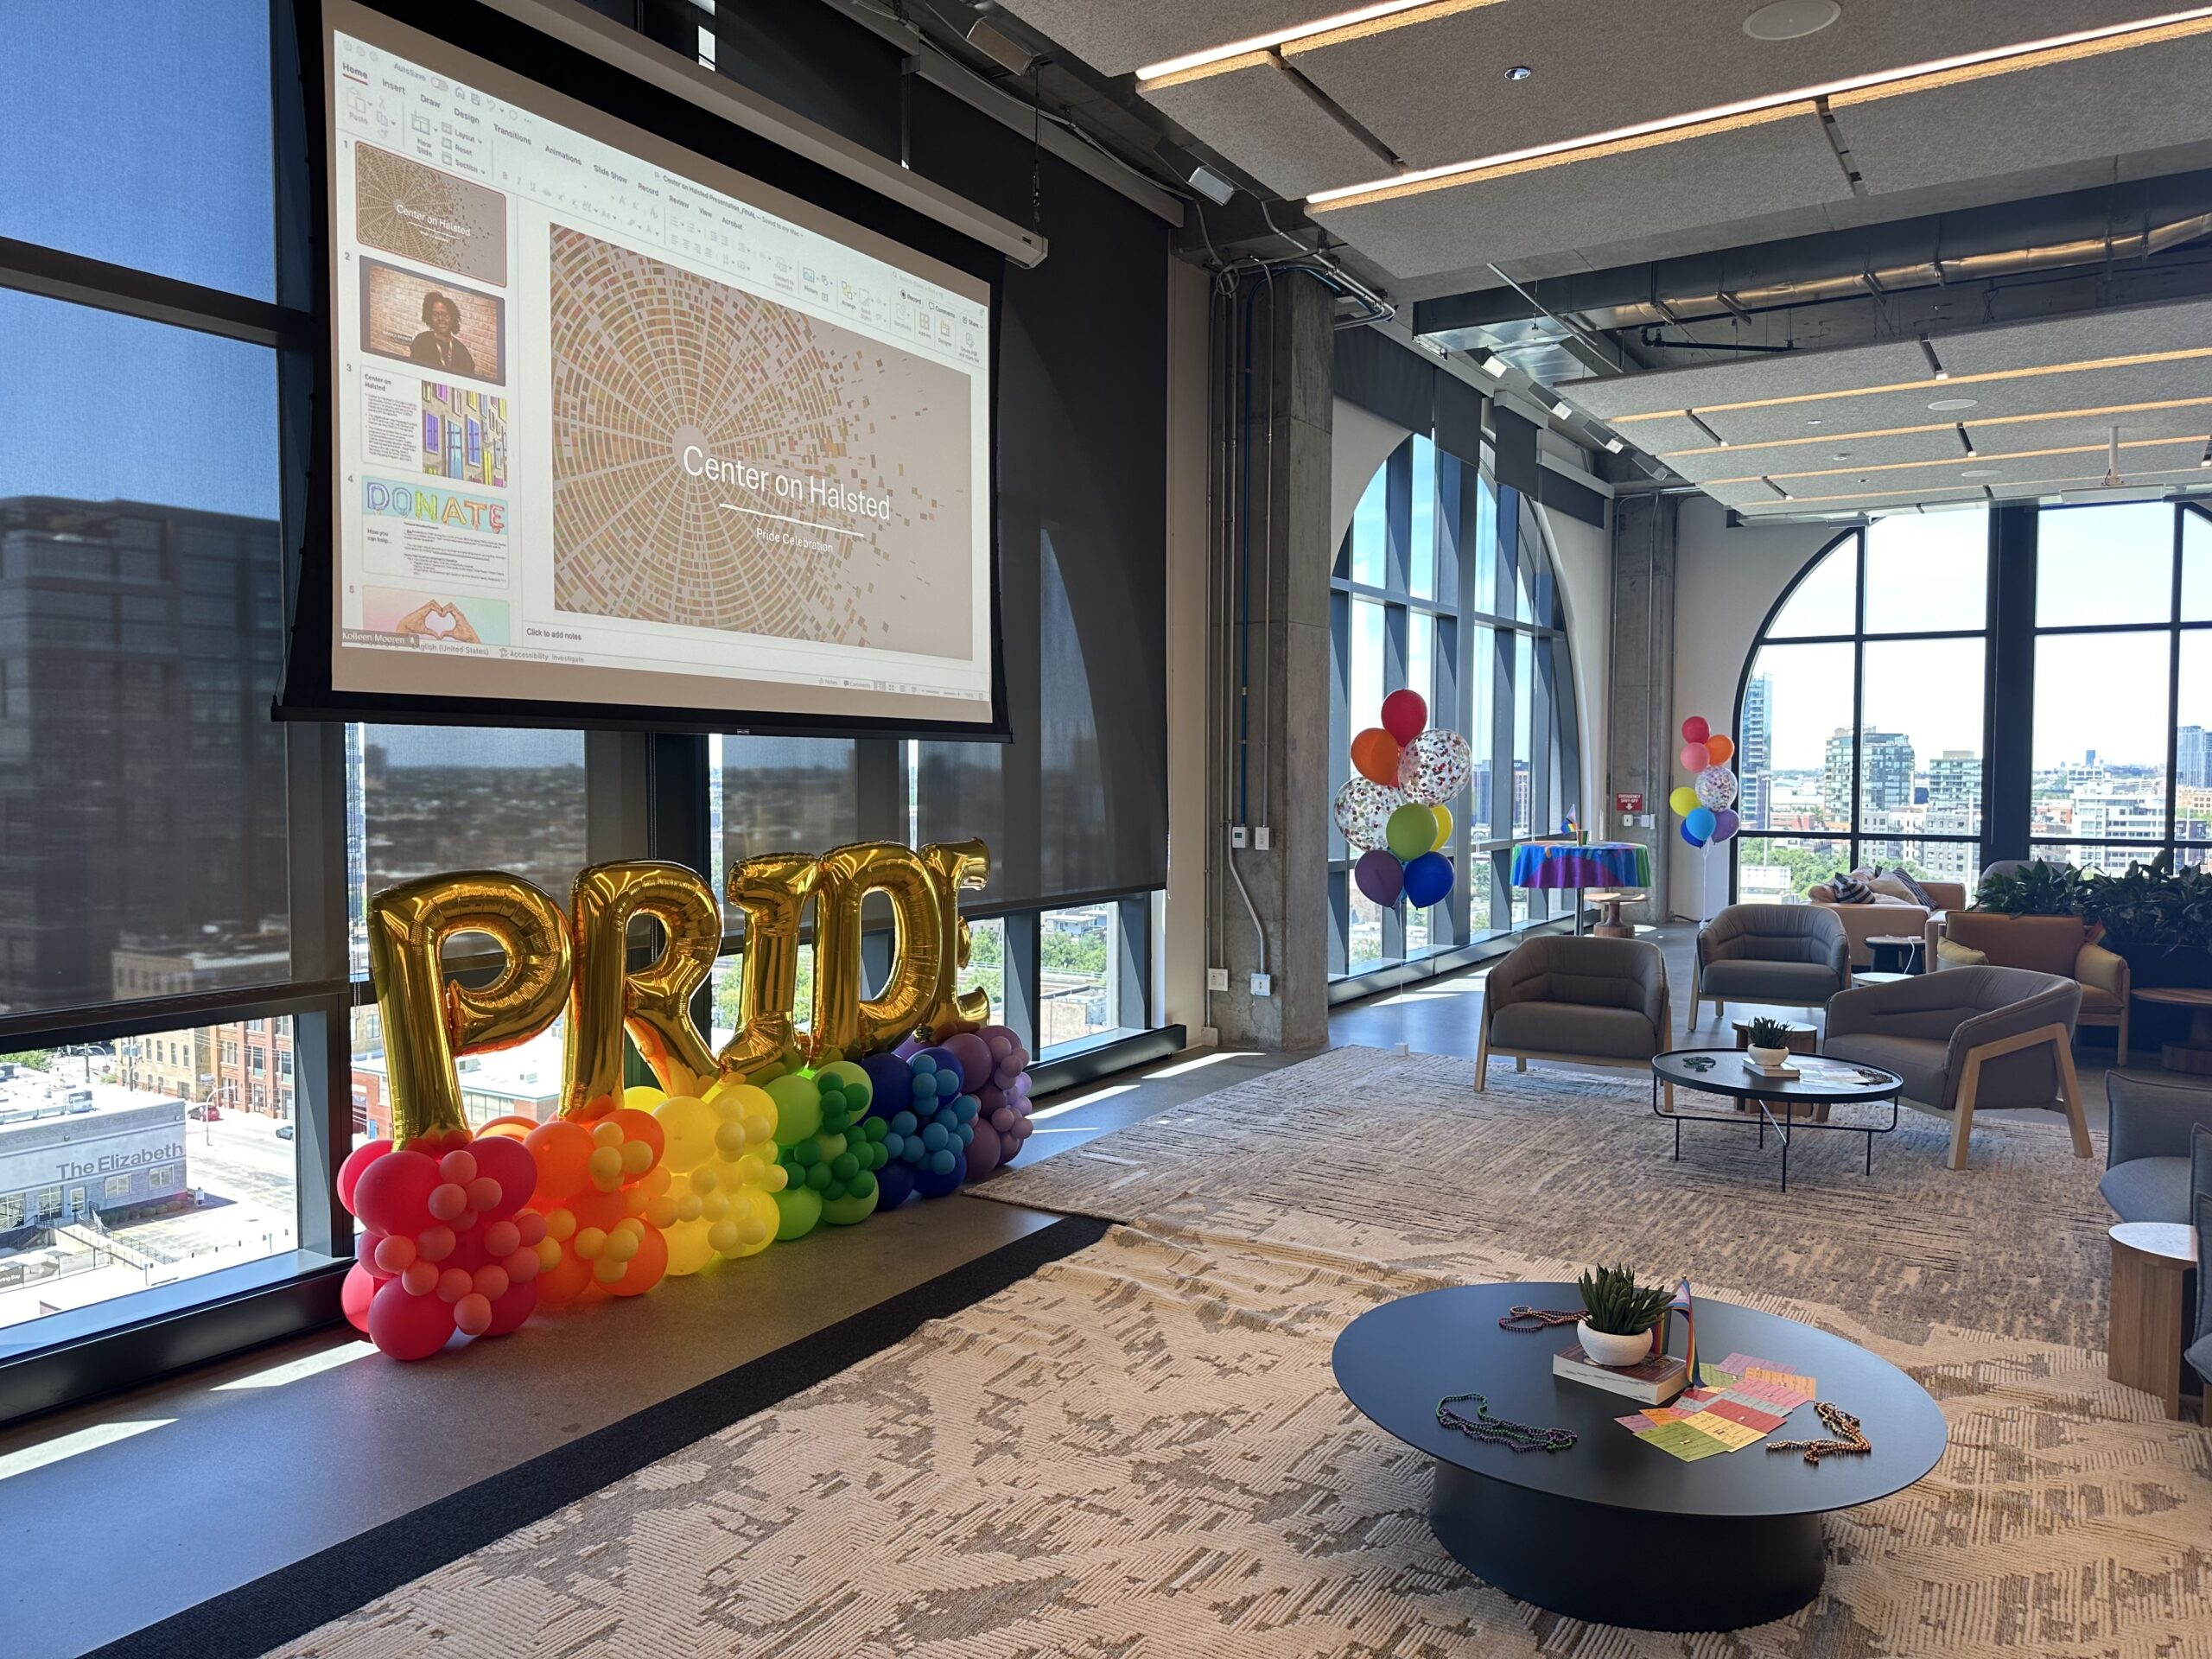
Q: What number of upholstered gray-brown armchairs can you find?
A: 3